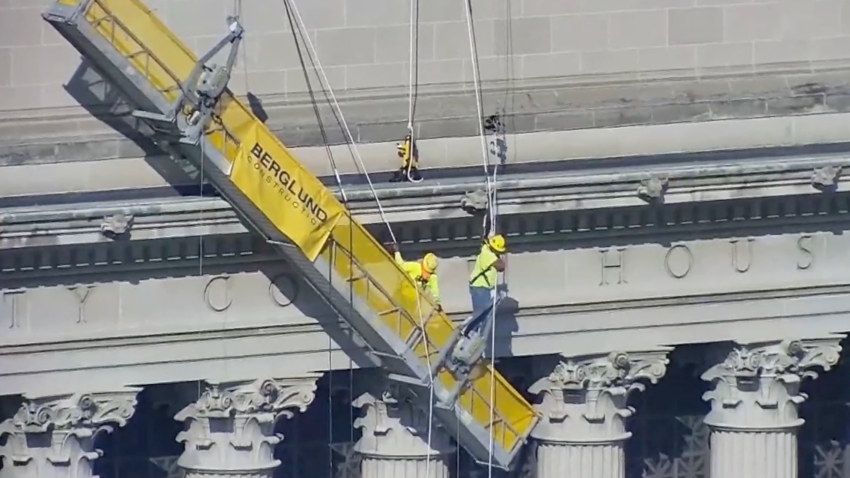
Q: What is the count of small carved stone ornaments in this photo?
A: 4